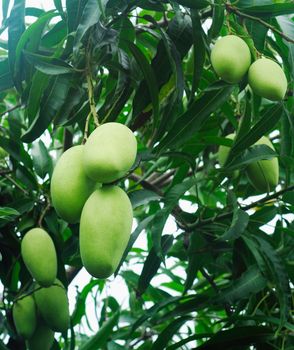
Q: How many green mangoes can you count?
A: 11